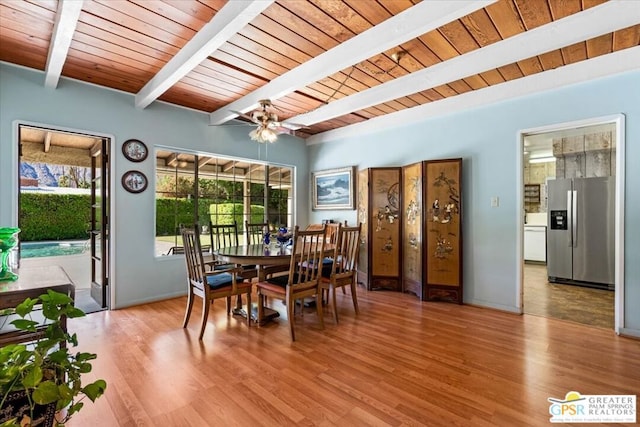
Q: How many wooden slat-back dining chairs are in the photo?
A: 6